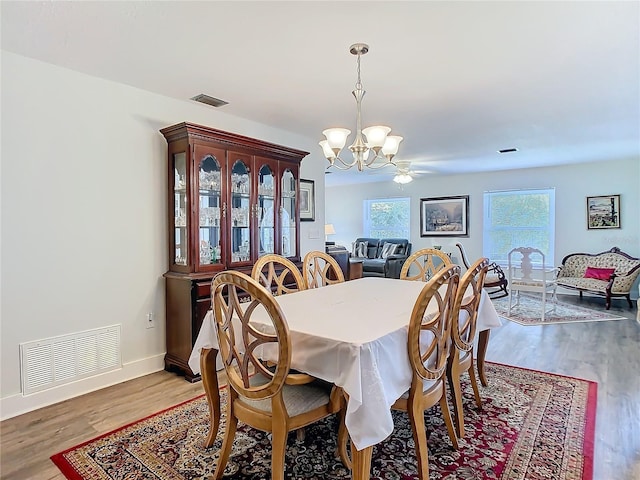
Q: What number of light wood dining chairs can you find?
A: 6